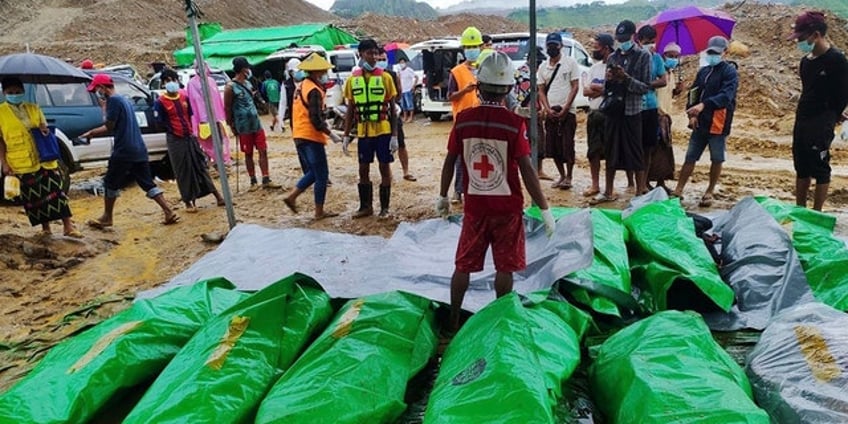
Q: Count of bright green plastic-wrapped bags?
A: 8